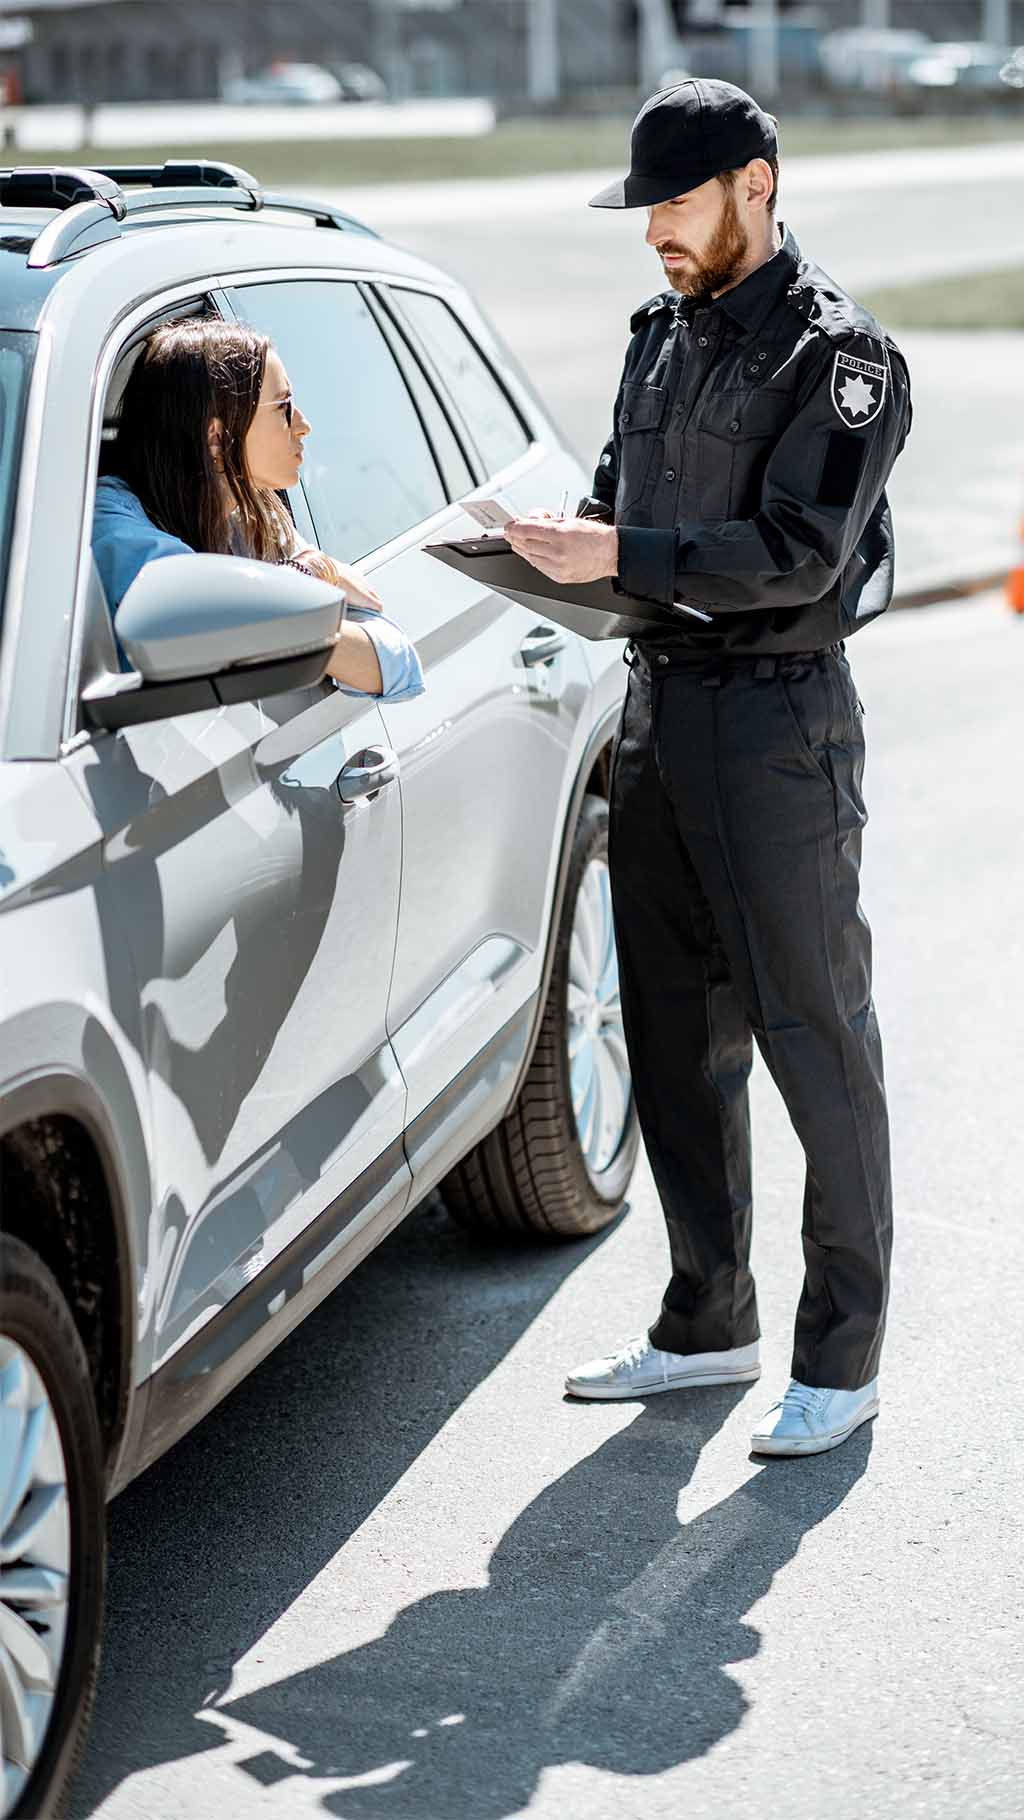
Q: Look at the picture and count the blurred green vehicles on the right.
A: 0